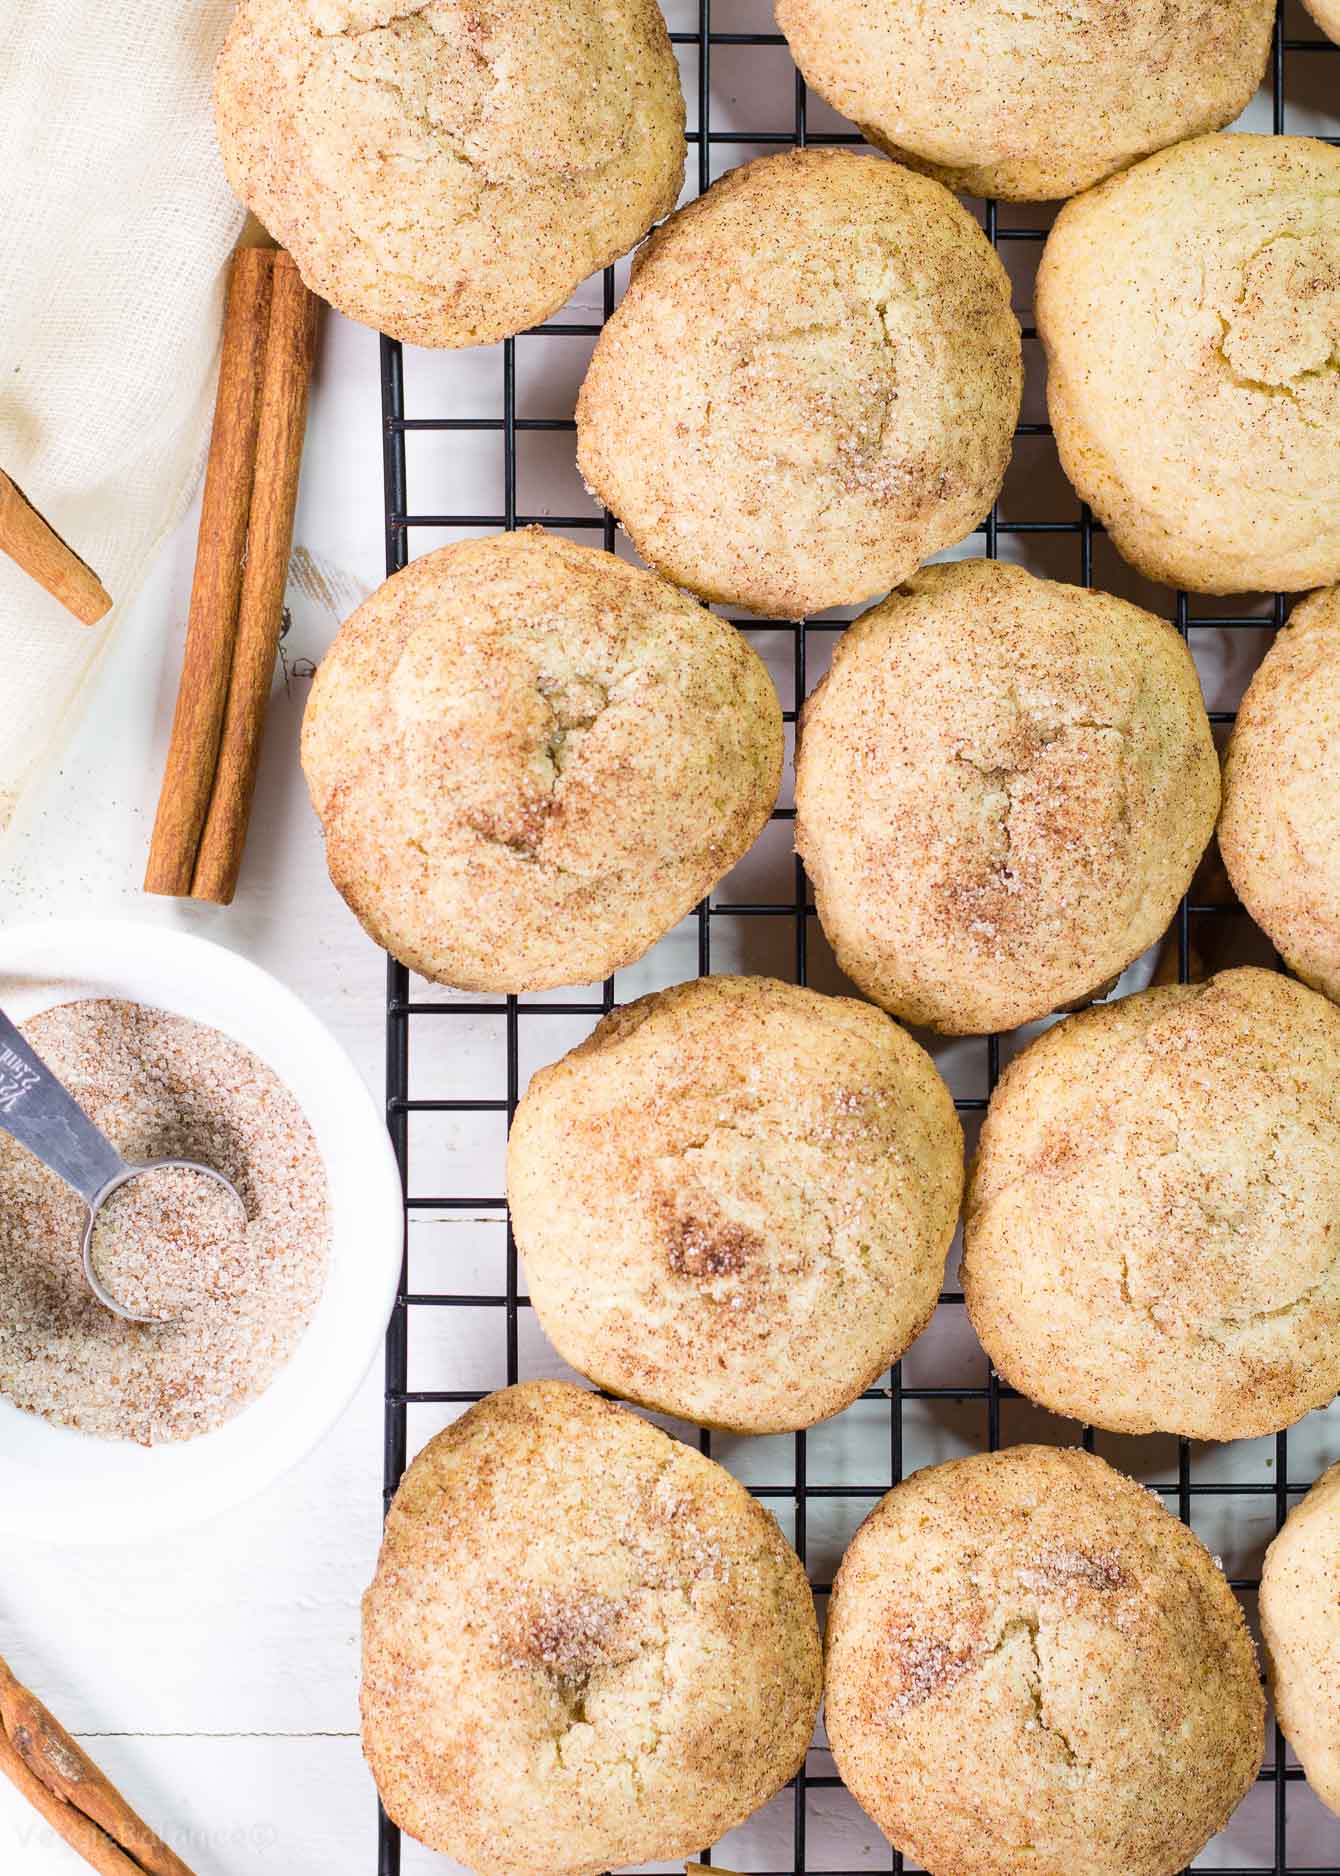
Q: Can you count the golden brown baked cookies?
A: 13